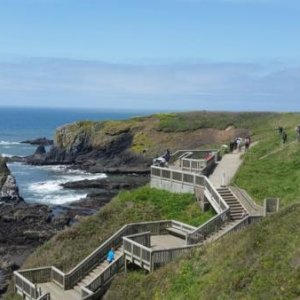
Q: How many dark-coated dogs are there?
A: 0